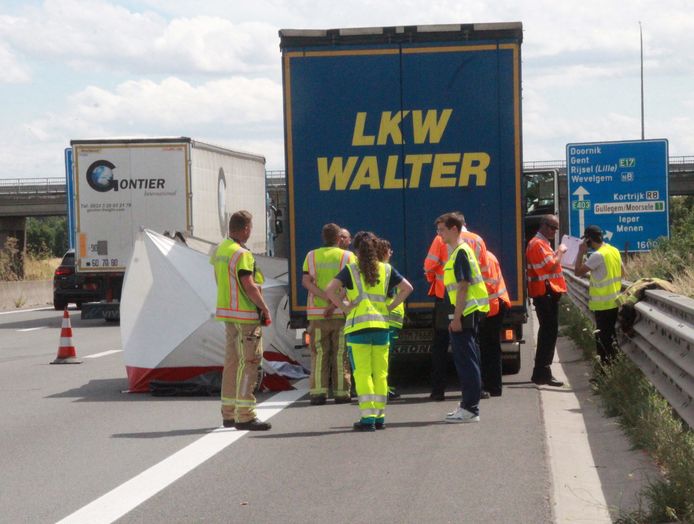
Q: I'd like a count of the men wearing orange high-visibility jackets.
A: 3